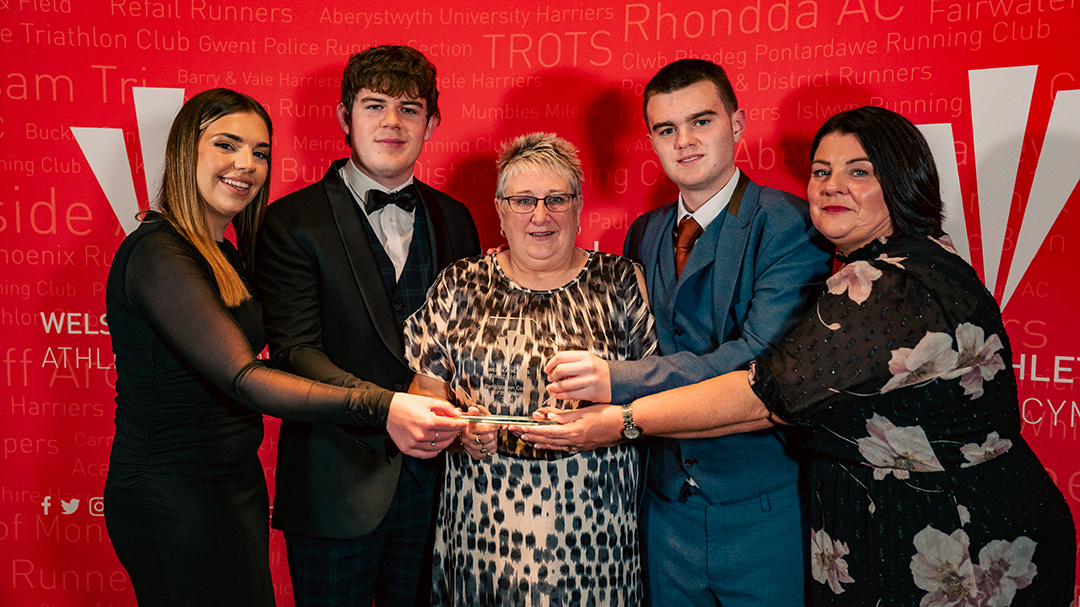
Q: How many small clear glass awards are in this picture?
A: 1